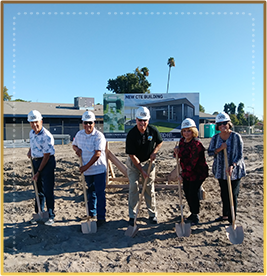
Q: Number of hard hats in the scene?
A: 5